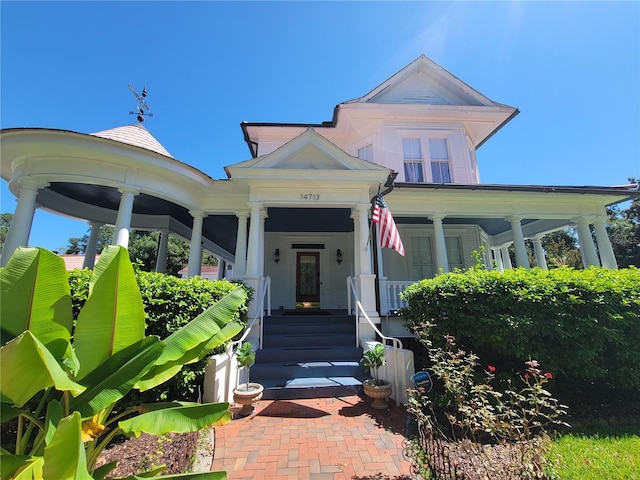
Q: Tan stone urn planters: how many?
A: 2